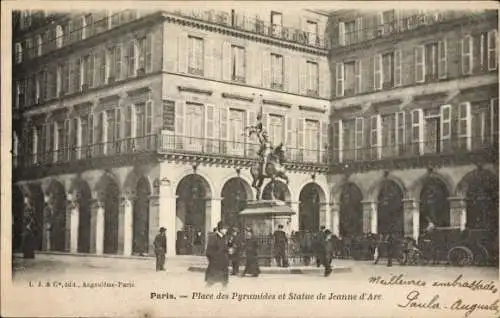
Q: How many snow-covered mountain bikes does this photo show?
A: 0